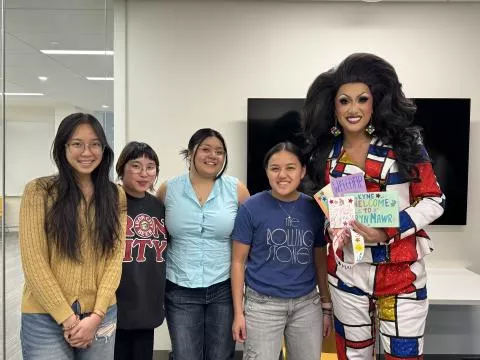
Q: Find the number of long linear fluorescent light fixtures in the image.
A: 3